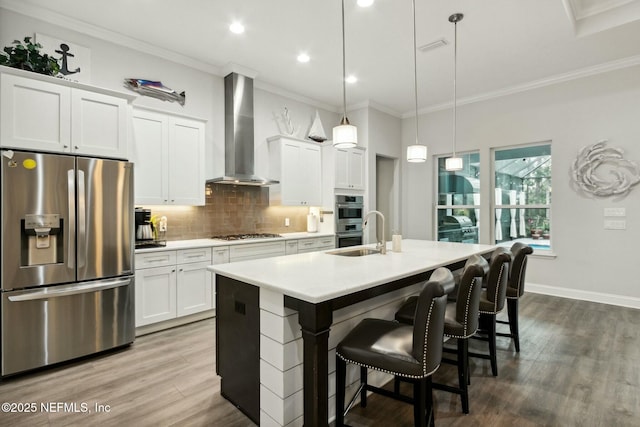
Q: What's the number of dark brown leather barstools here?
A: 4